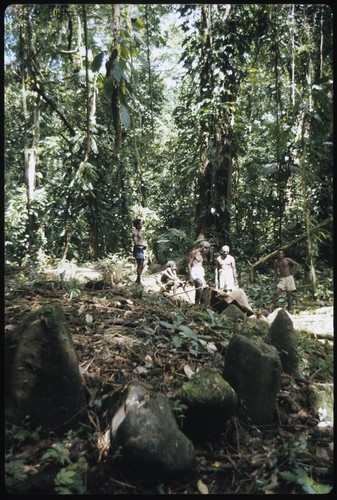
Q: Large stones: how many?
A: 5